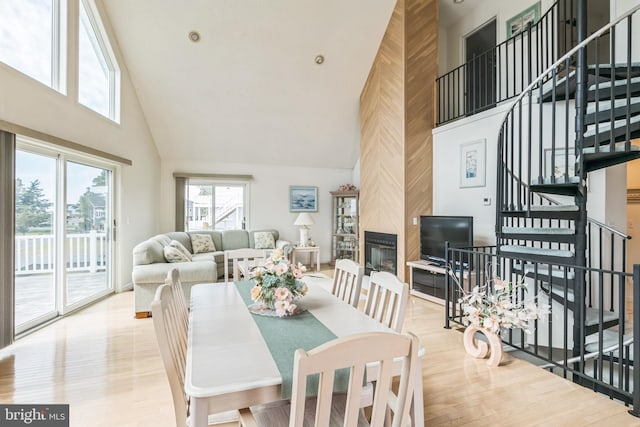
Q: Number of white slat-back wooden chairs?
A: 6